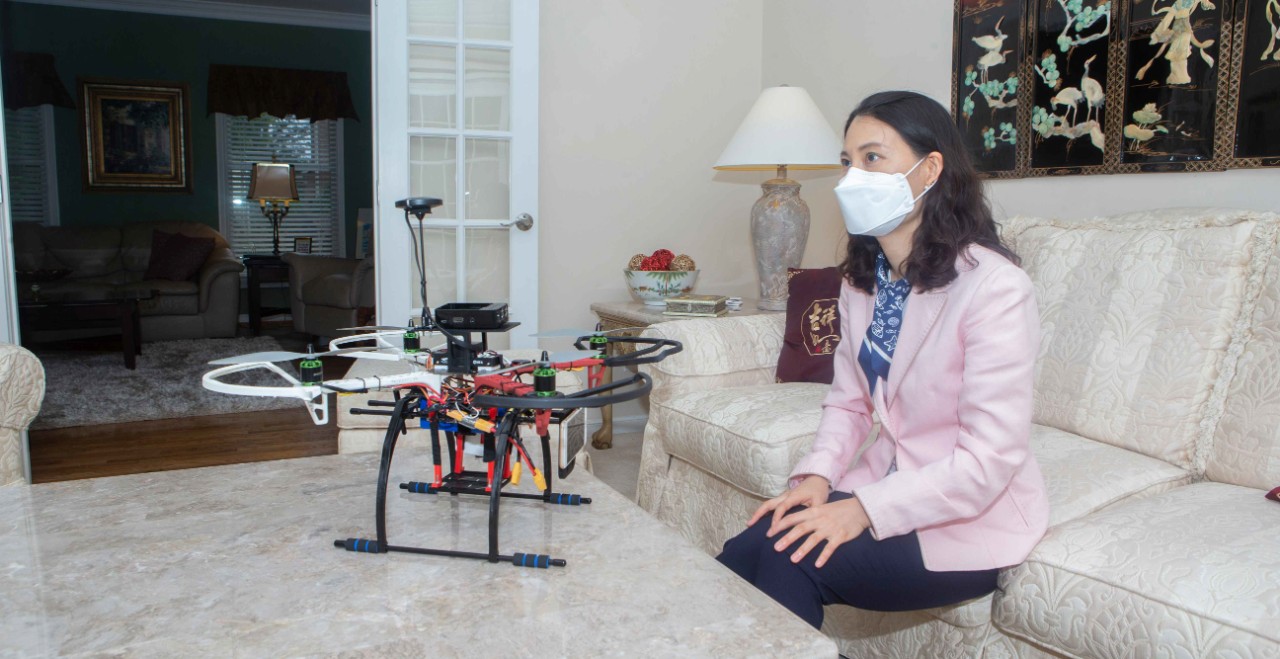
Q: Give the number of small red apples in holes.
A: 0